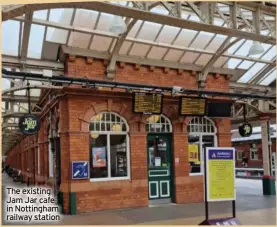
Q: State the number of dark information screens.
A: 3